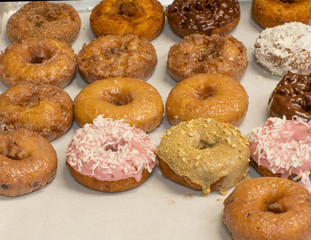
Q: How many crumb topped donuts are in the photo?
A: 1